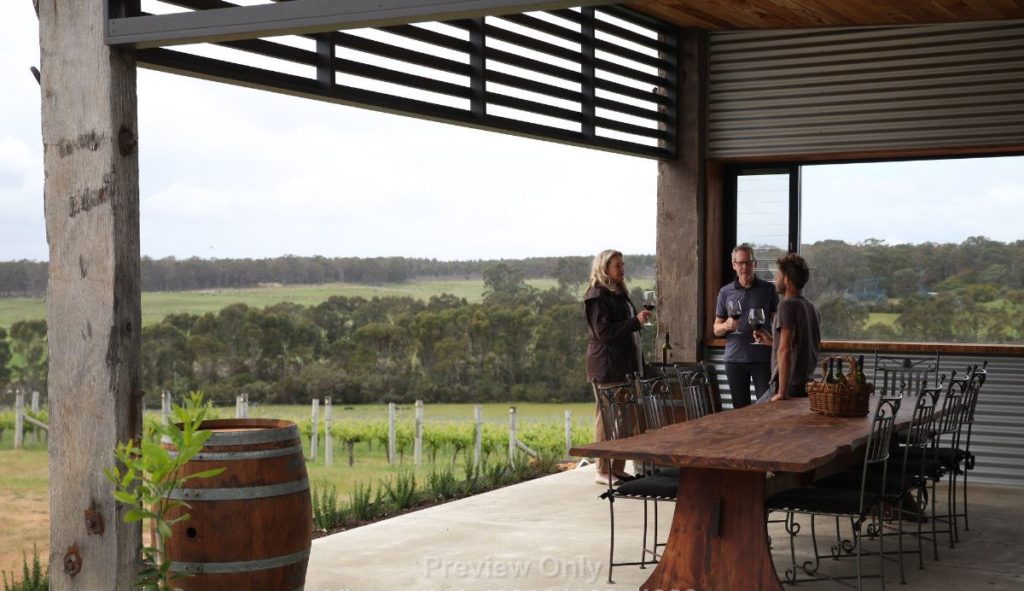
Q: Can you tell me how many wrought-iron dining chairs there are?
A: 8